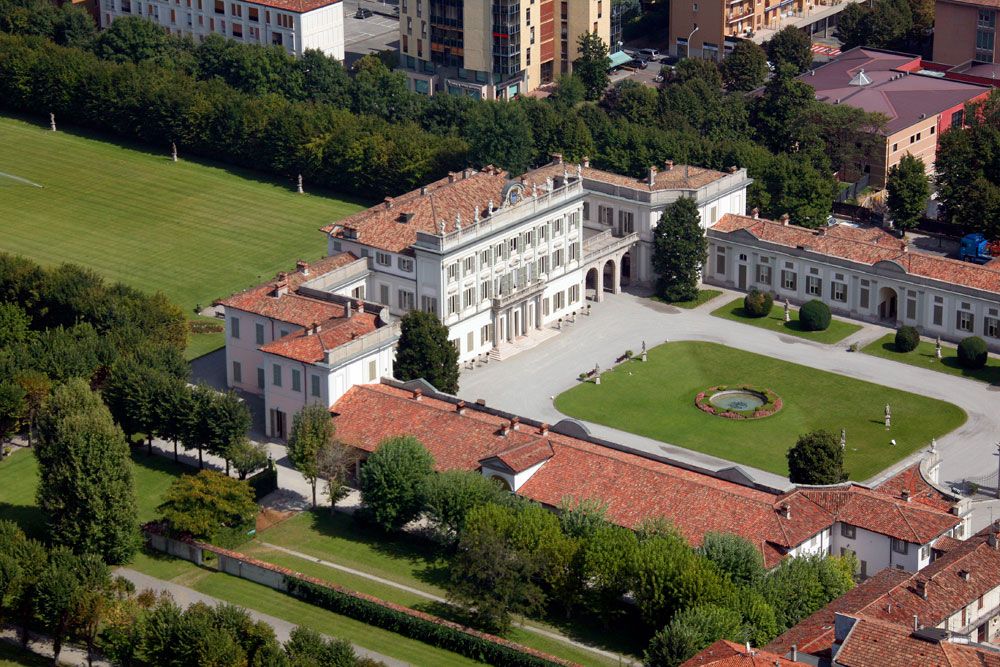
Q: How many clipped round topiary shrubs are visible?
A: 4